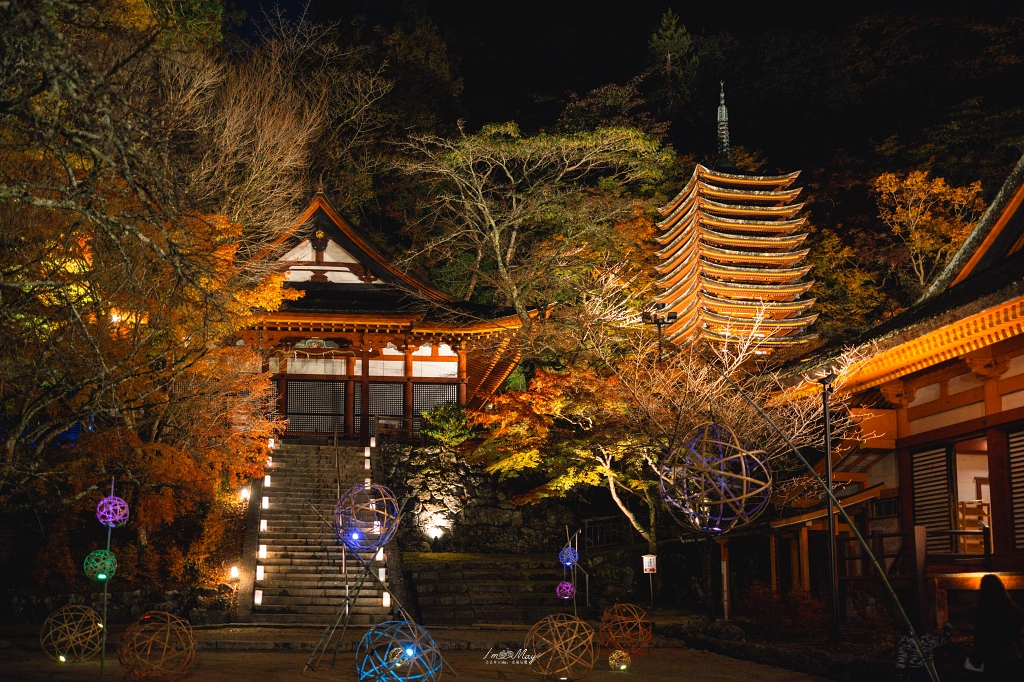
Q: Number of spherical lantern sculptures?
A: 12